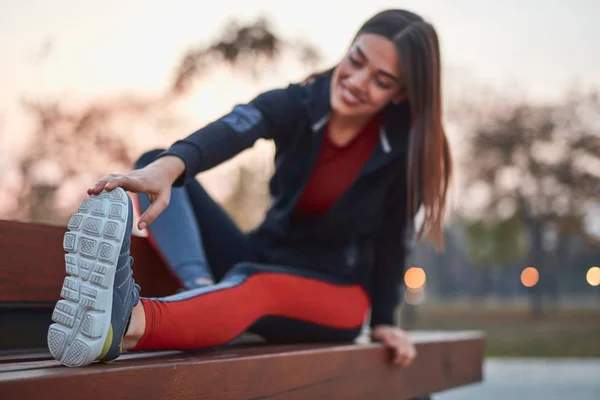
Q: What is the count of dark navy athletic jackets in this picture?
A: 1